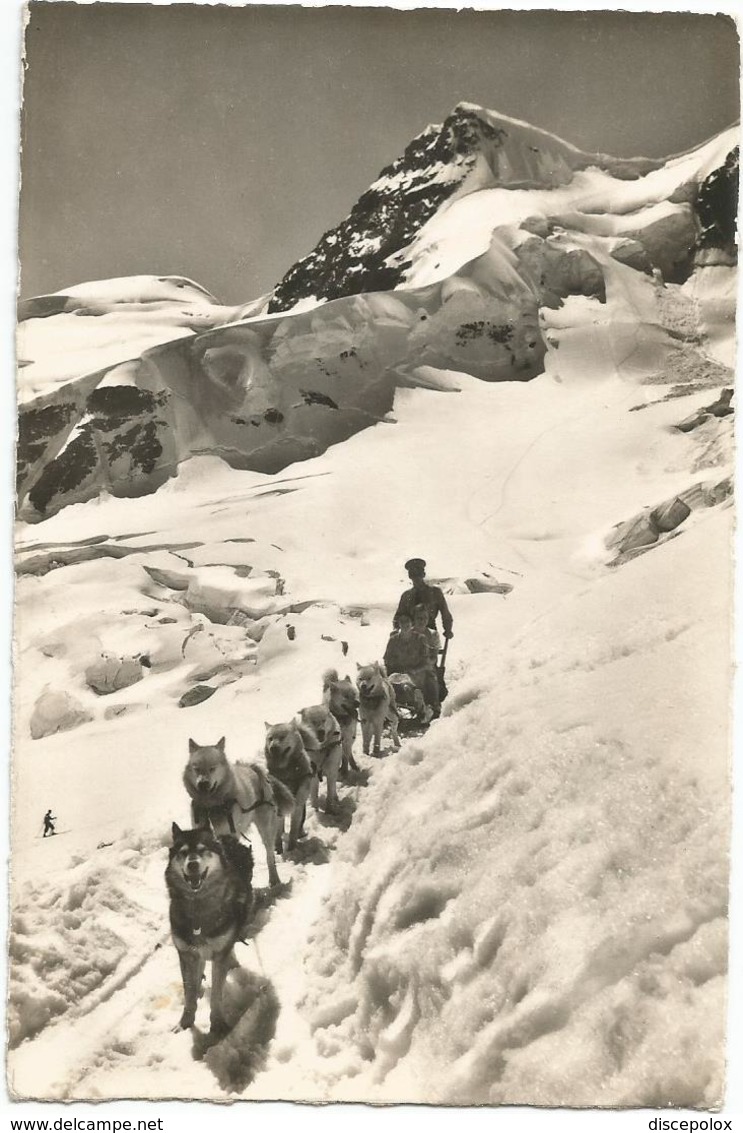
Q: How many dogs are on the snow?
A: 6